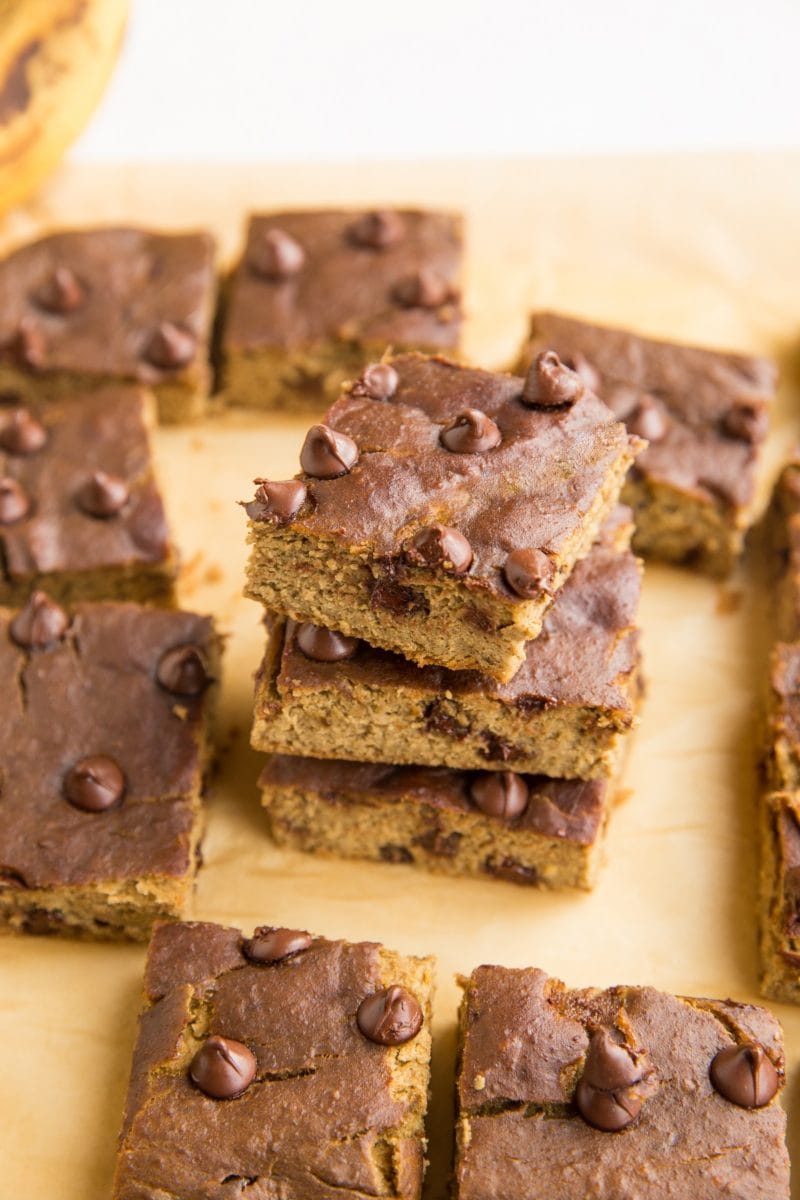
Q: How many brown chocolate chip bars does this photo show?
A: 12